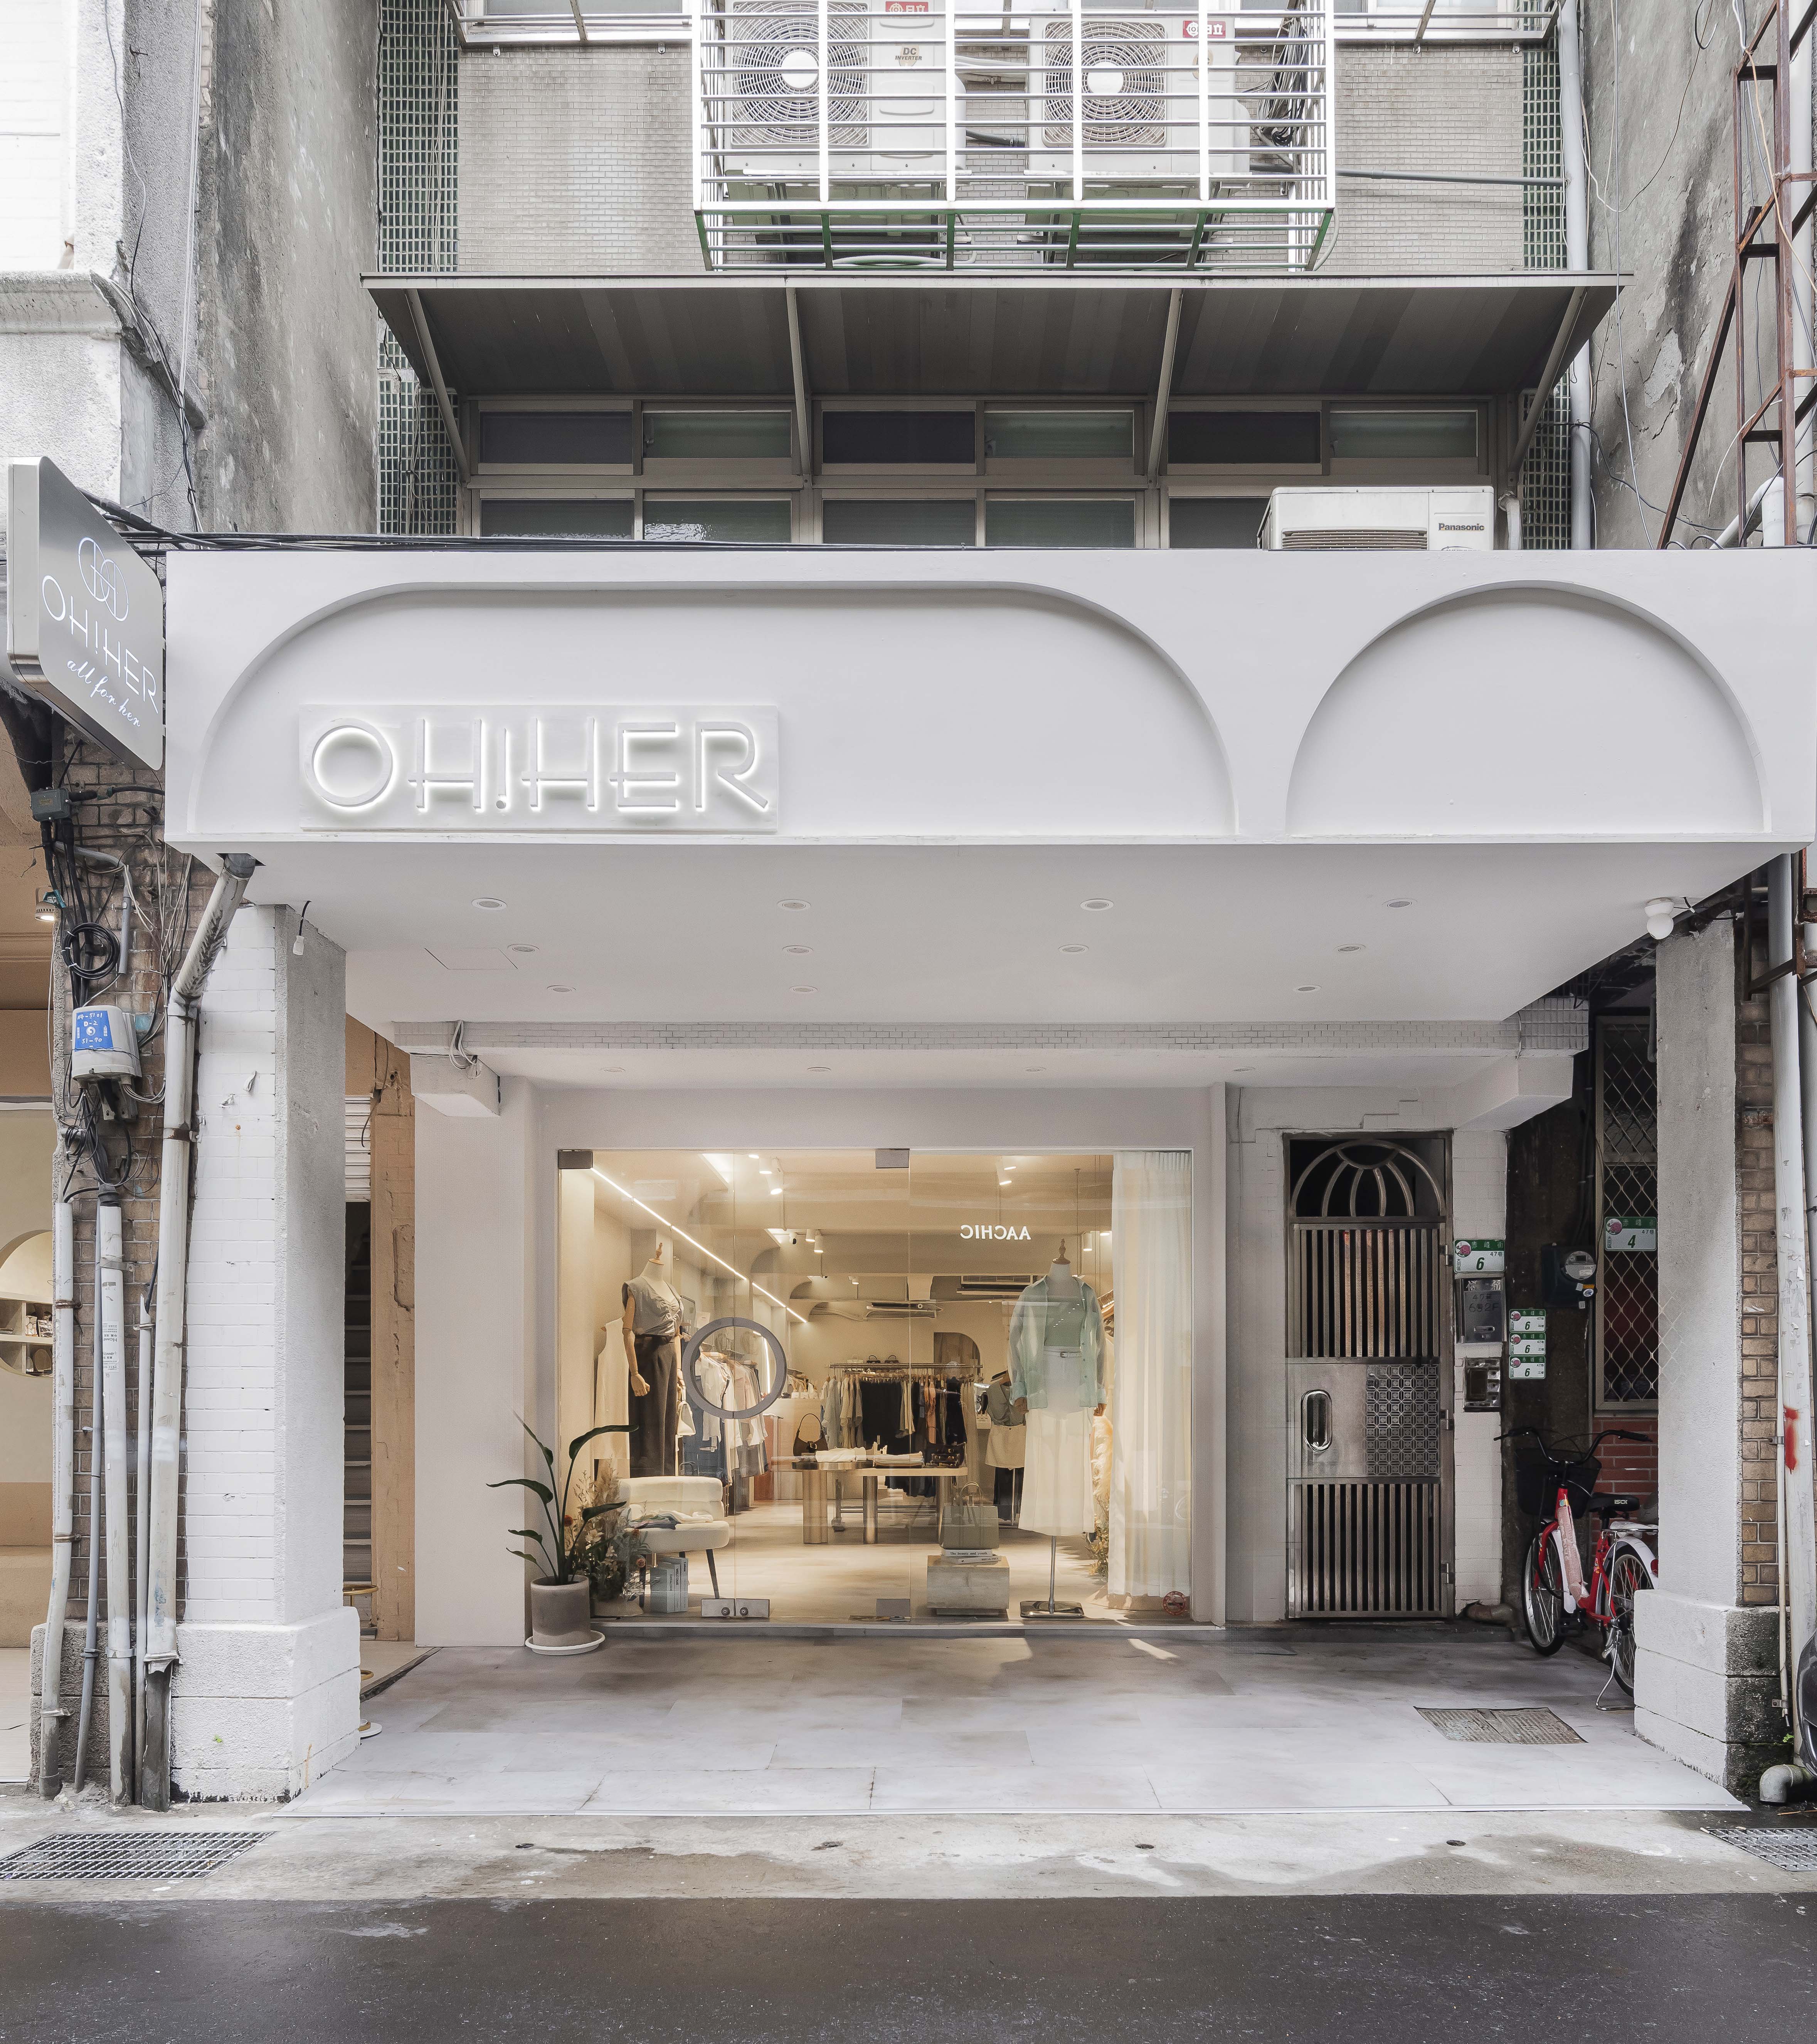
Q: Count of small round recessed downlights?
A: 15